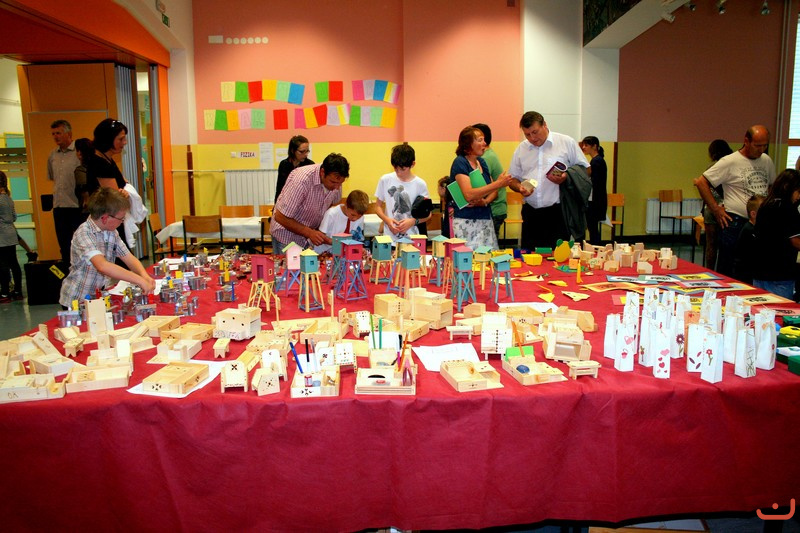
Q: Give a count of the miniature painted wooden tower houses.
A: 14